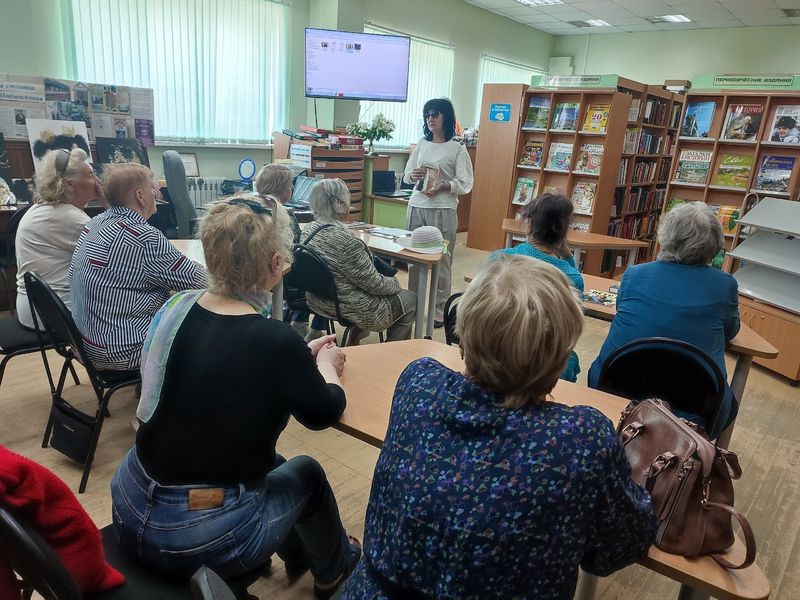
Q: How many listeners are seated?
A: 8